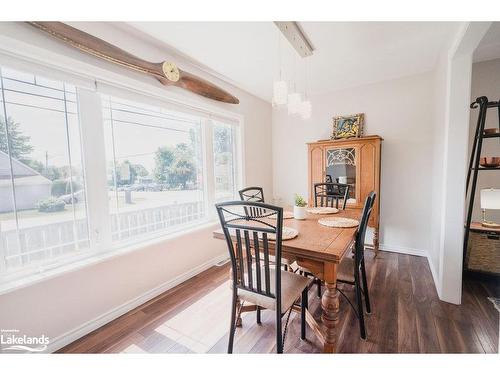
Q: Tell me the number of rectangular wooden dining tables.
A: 1